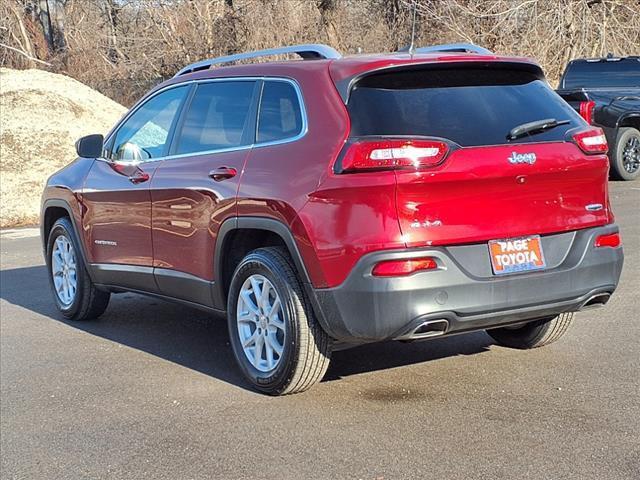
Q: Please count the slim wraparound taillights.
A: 2